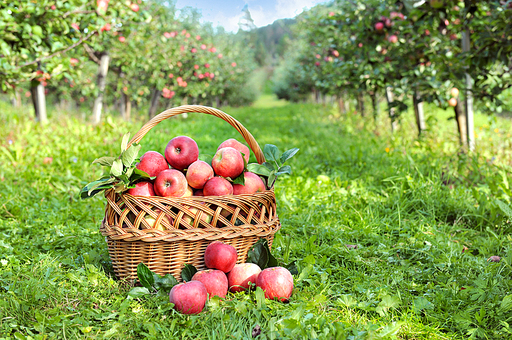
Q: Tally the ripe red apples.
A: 14